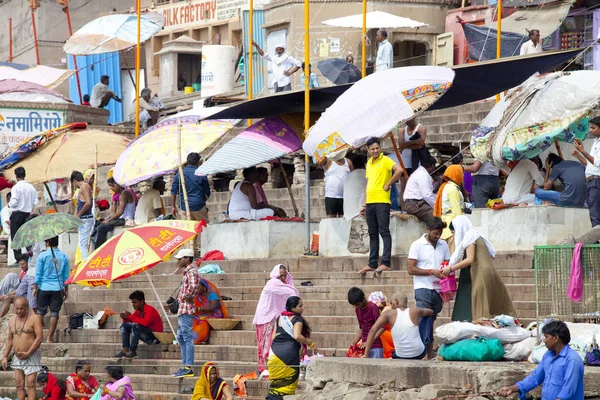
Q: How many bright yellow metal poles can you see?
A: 5